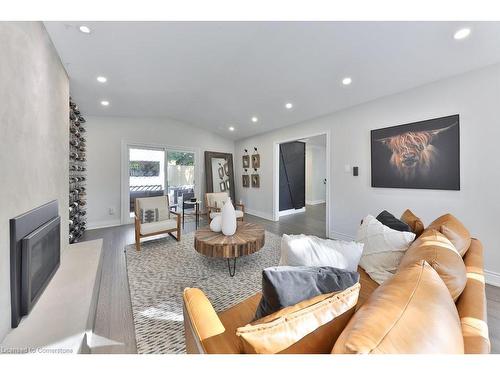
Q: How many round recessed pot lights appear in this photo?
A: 8